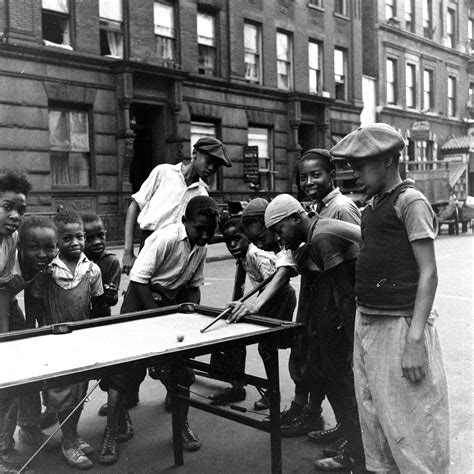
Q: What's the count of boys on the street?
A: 11